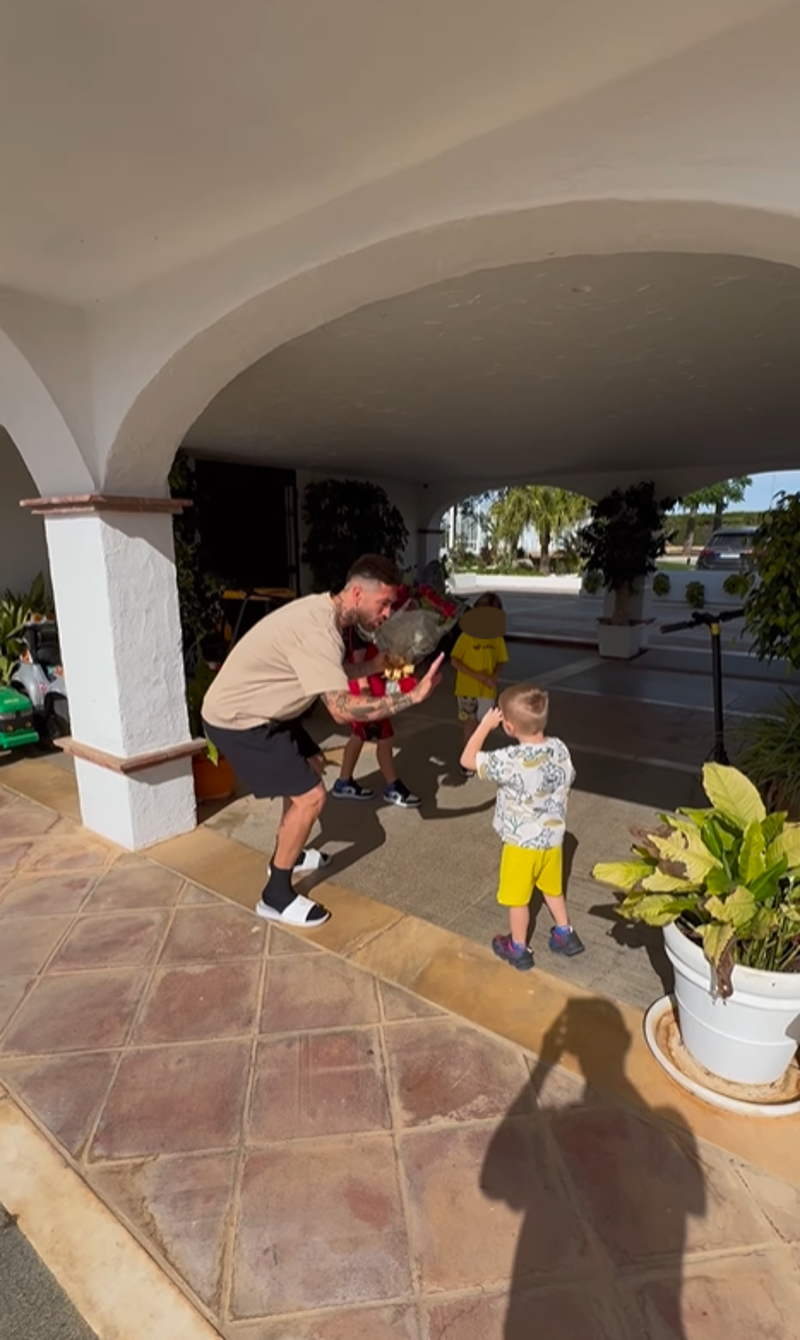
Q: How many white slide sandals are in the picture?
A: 2